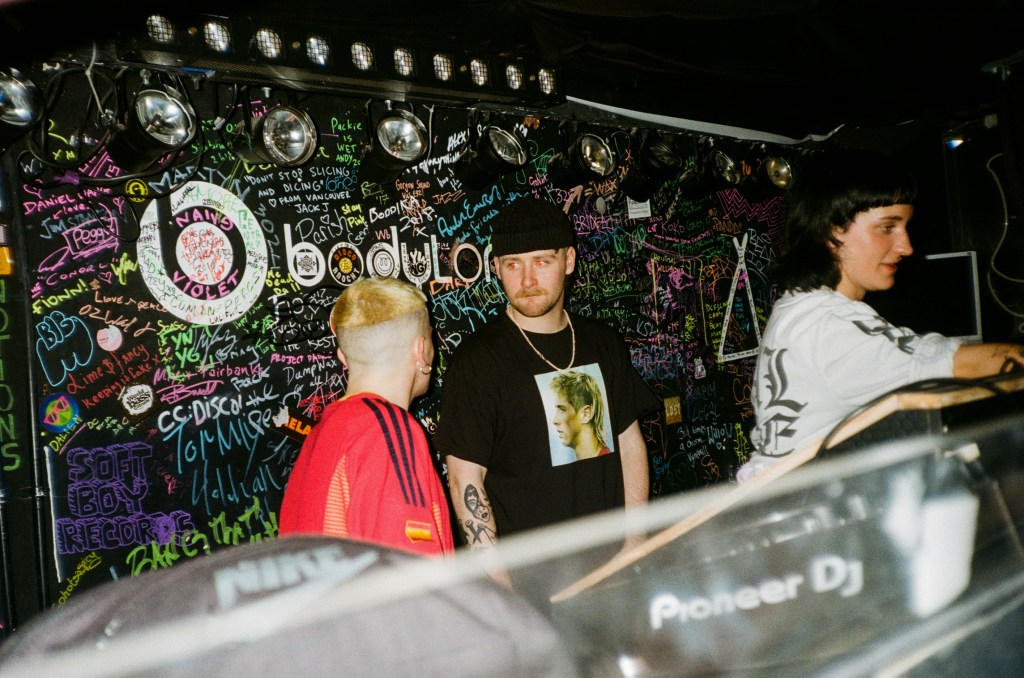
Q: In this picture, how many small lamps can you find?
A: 10